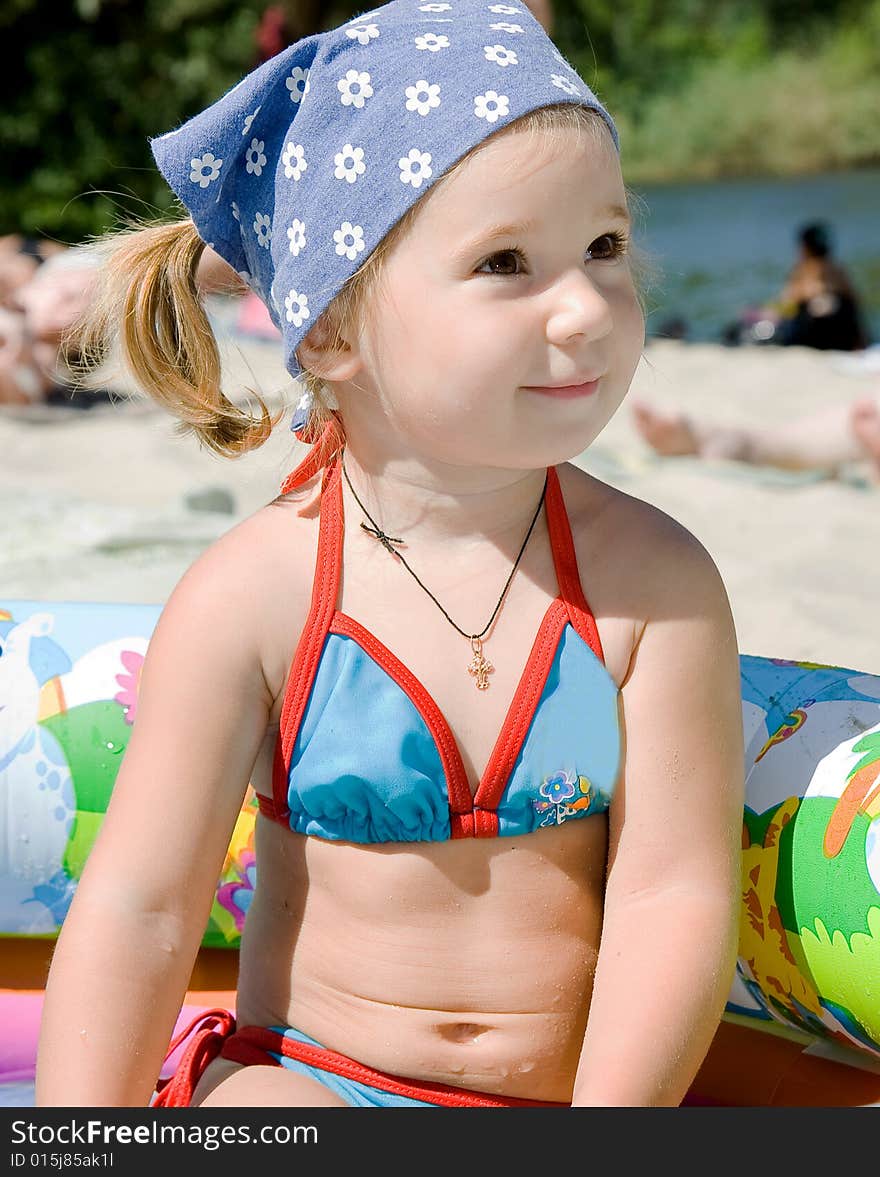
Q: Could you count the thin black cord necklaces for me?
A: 1